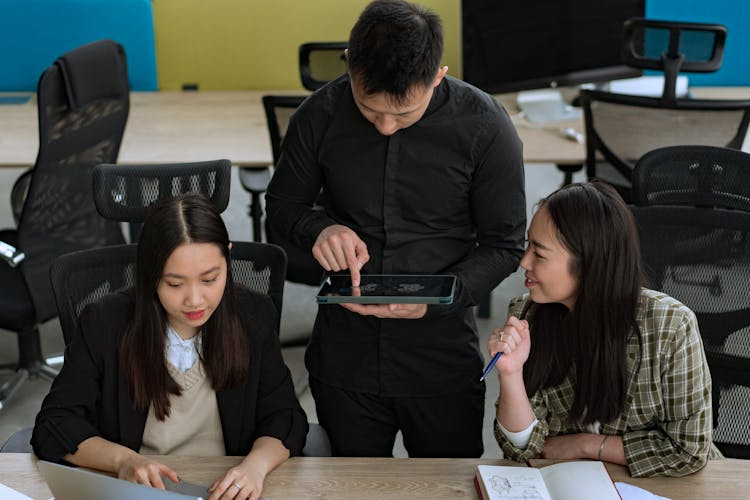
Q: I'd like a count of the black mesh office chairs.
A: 5